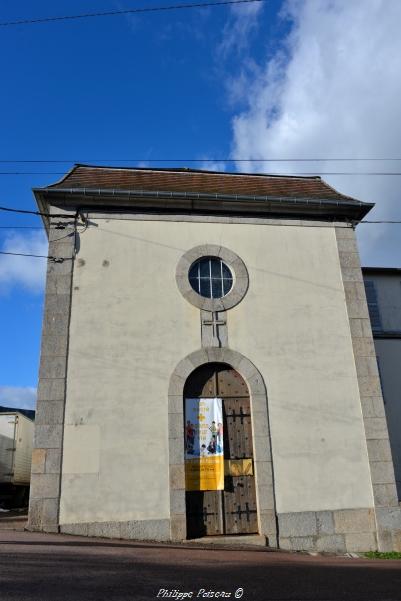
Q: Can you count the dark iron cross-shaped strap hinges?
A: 3